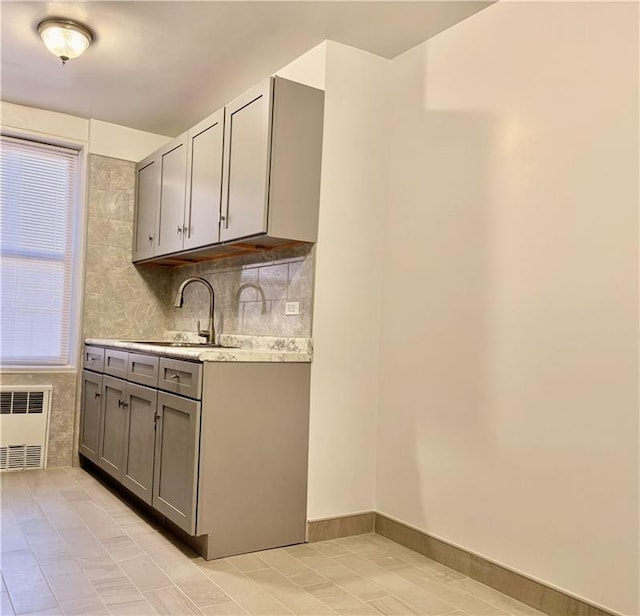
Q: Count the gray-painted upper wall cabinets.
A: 4